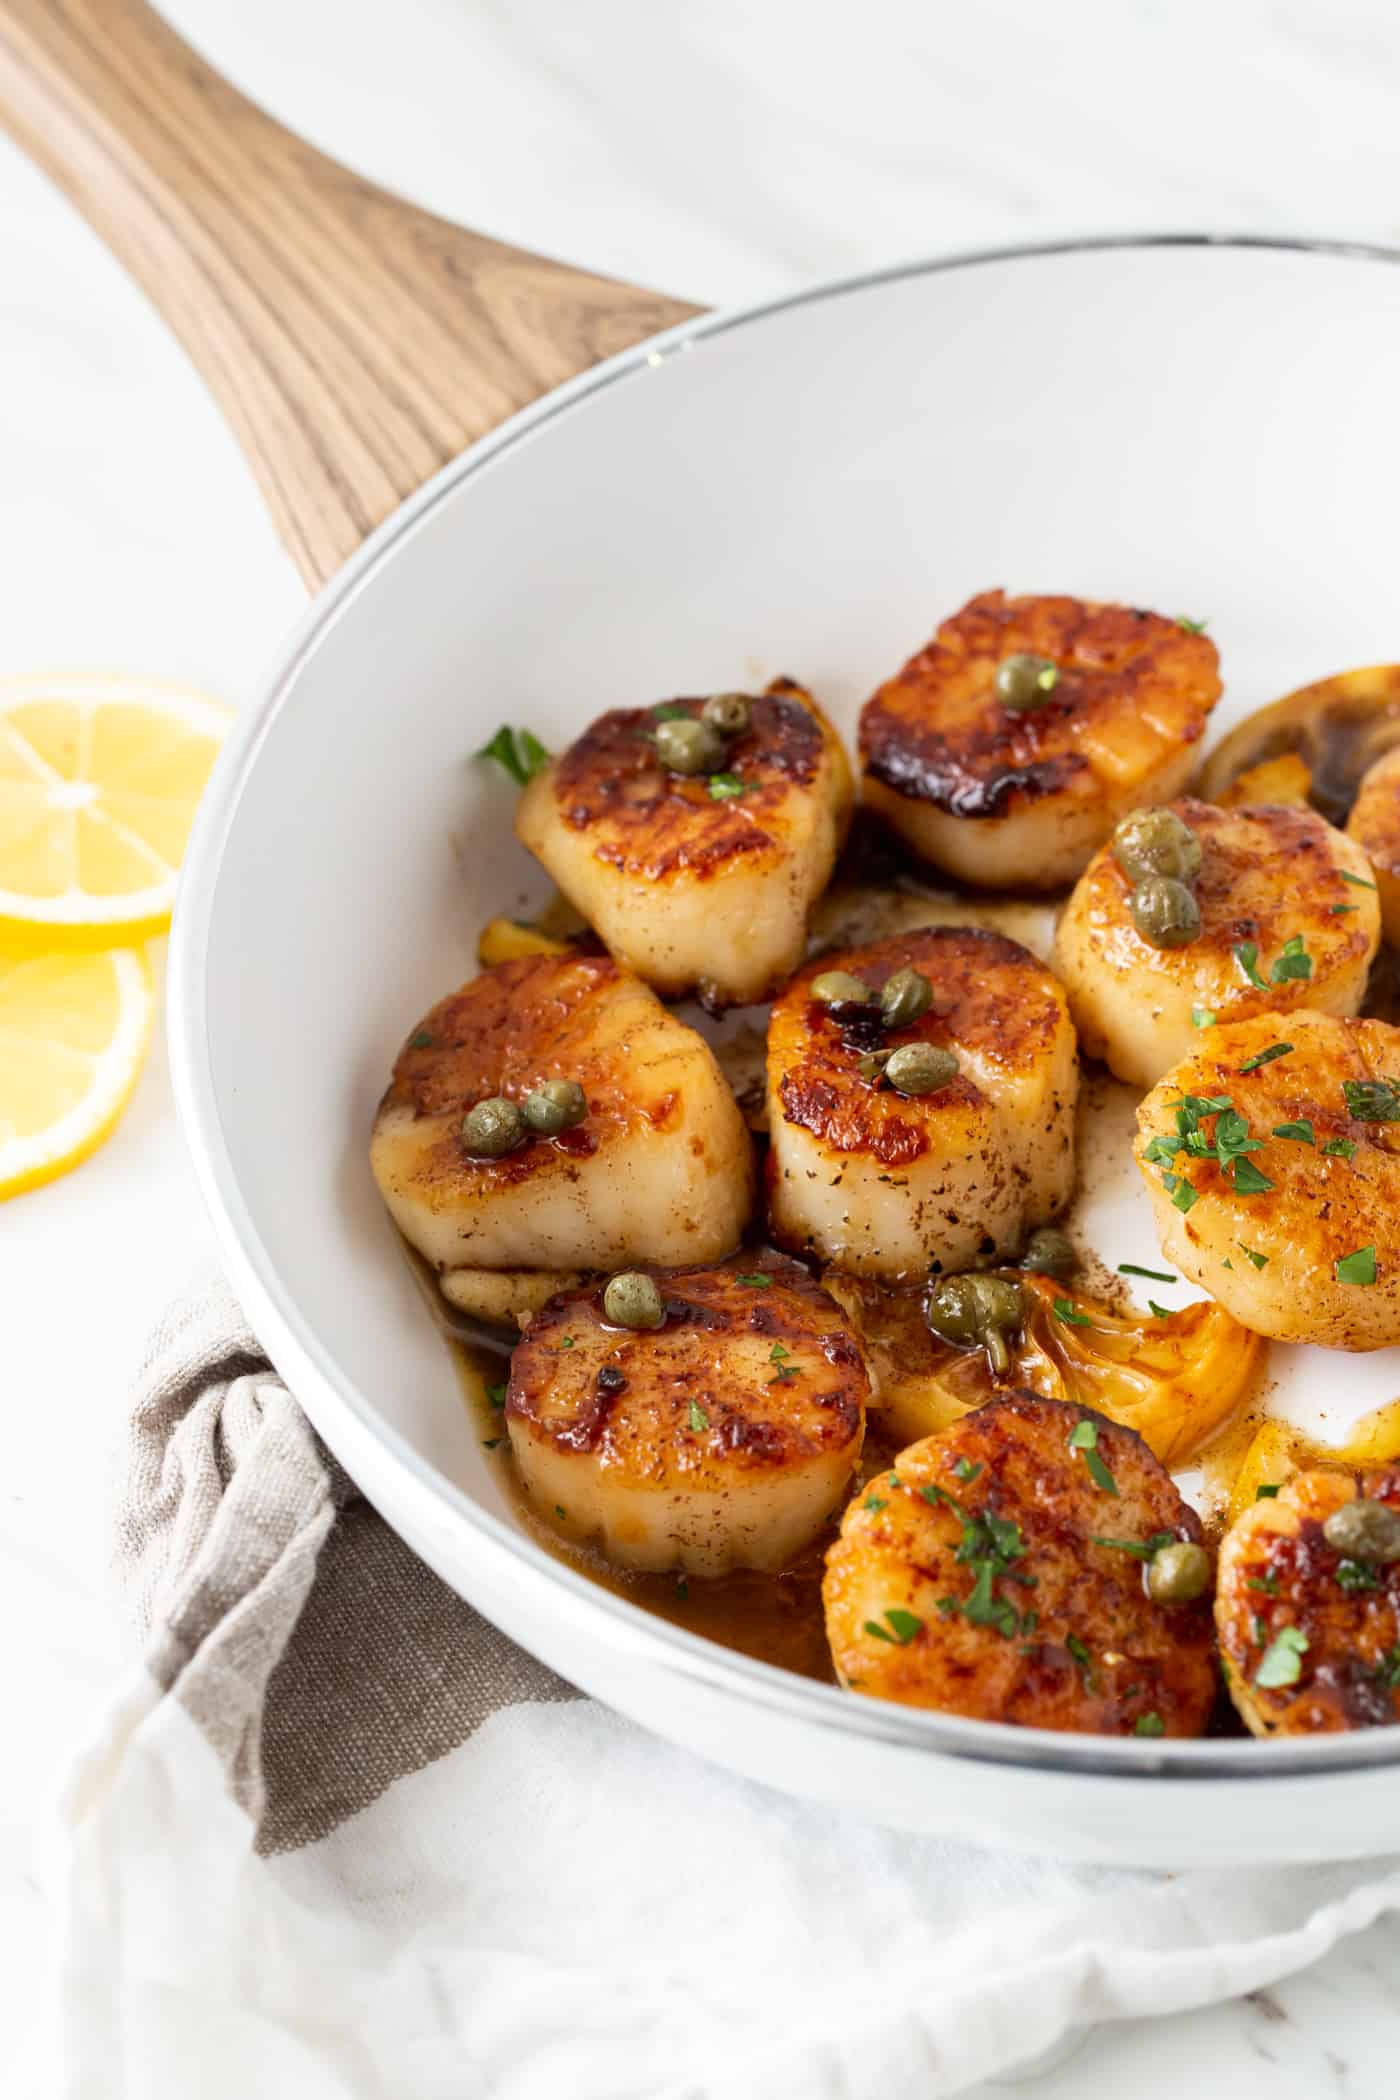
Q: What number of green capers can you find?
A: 15